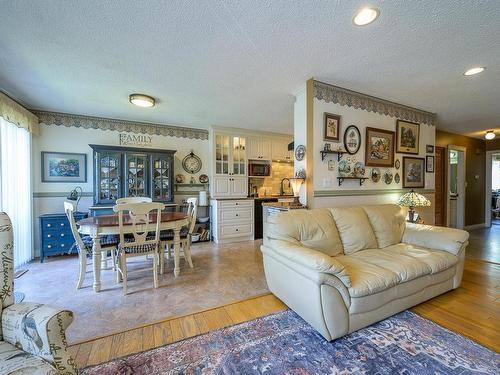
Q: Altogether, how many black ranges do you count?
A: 1